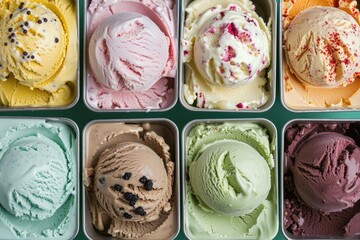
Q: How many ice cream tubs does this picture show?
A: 8